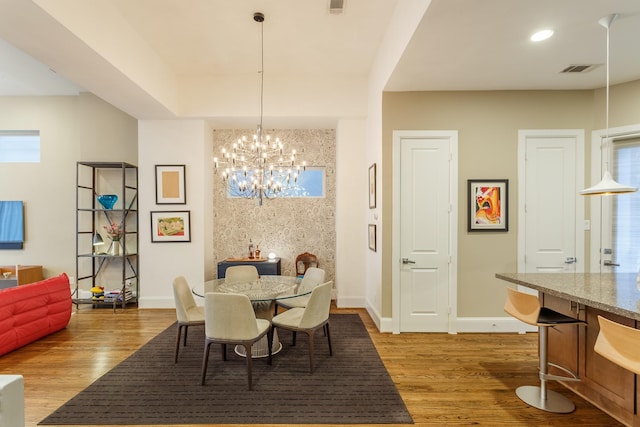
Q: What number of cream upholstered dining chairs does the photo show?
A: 5